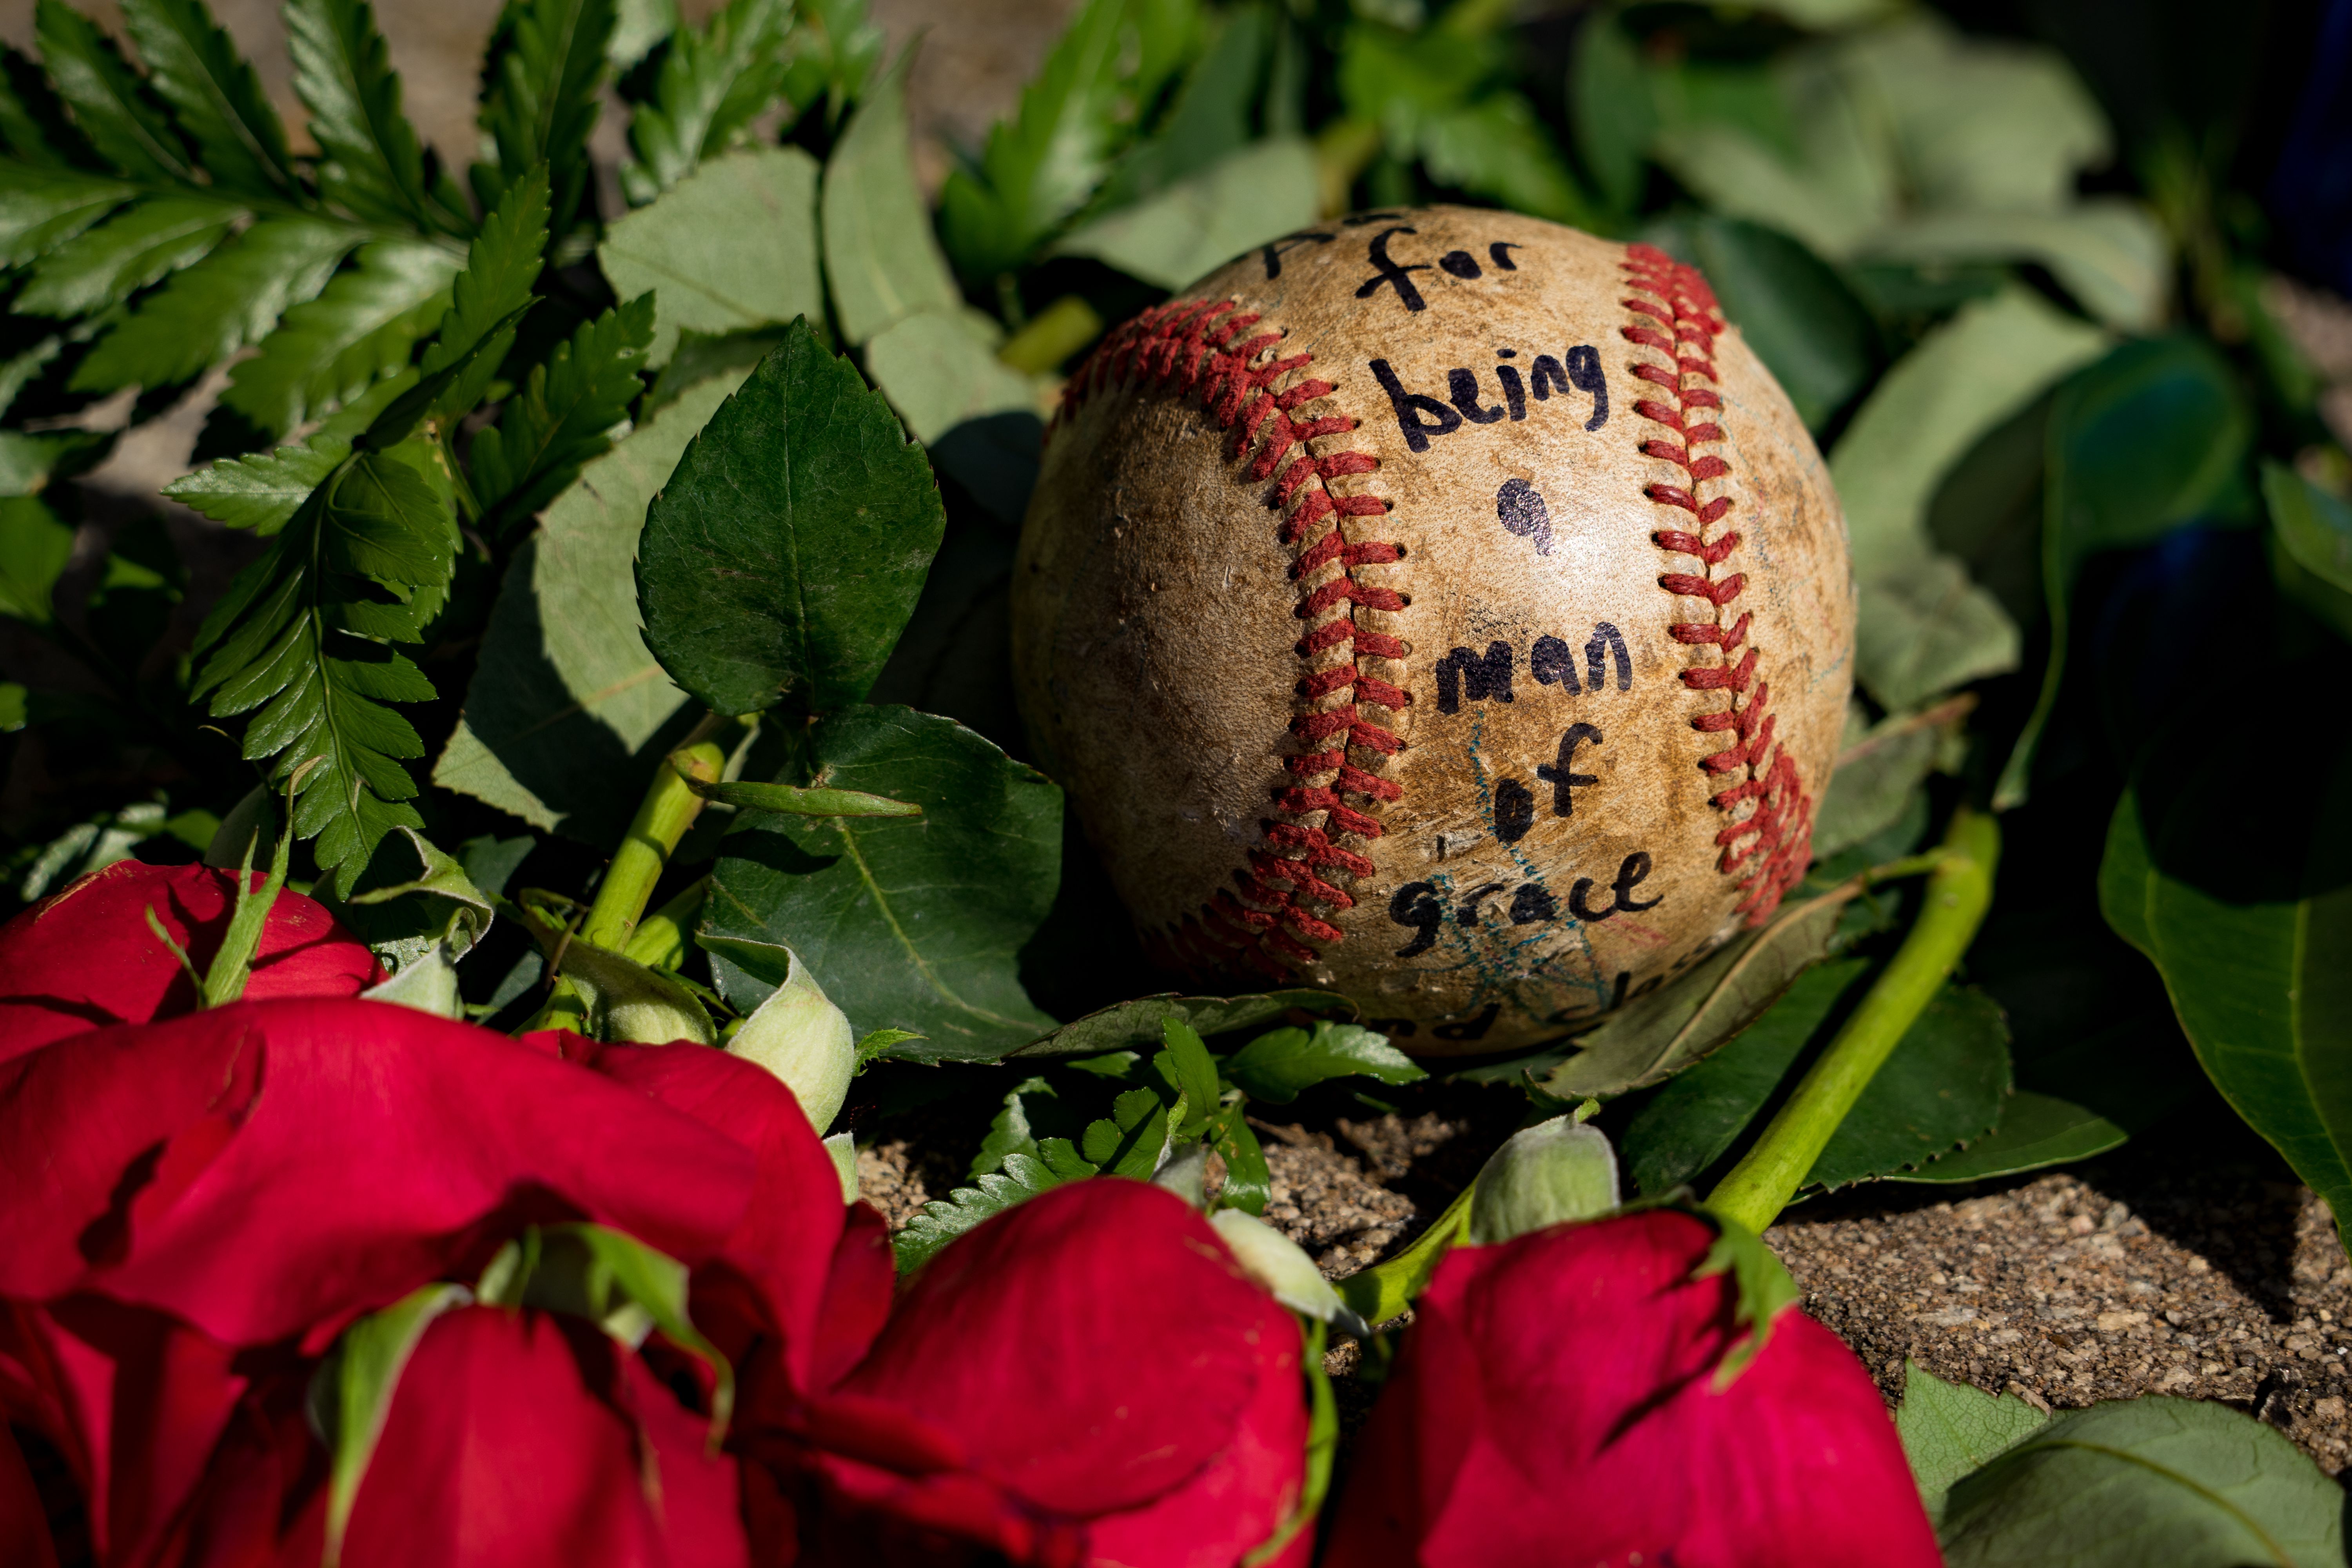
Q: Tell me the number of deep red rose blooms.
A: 5